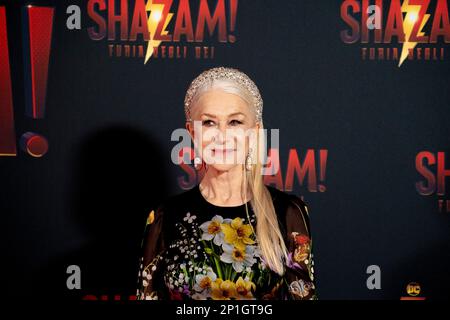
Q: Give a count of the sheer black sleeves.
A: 2